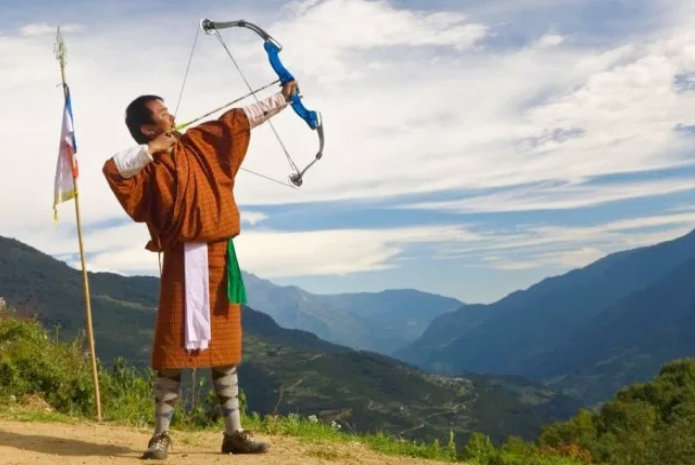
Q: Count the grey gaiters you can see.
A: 2